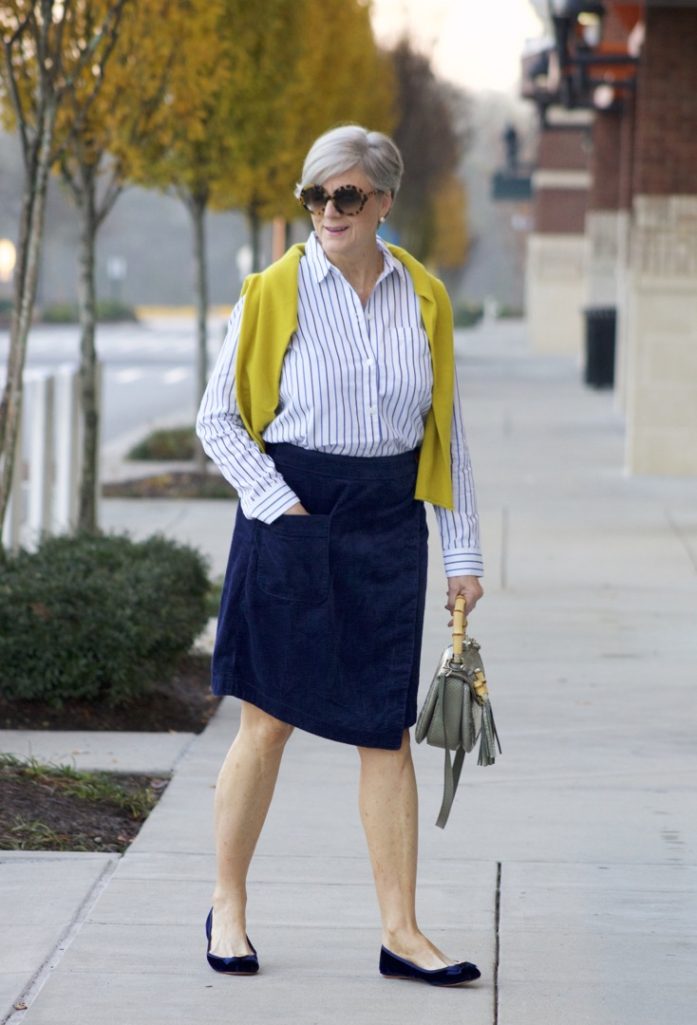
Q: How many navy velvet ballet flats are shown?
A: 2